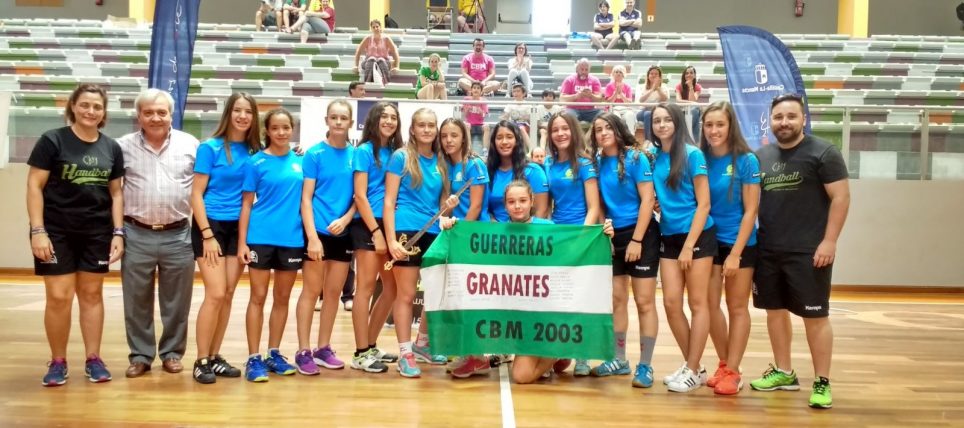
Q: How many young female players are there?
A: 12